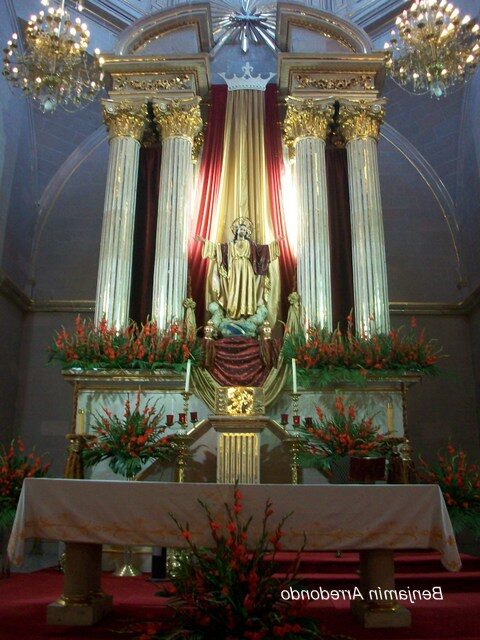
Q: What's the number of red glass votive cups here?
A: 6